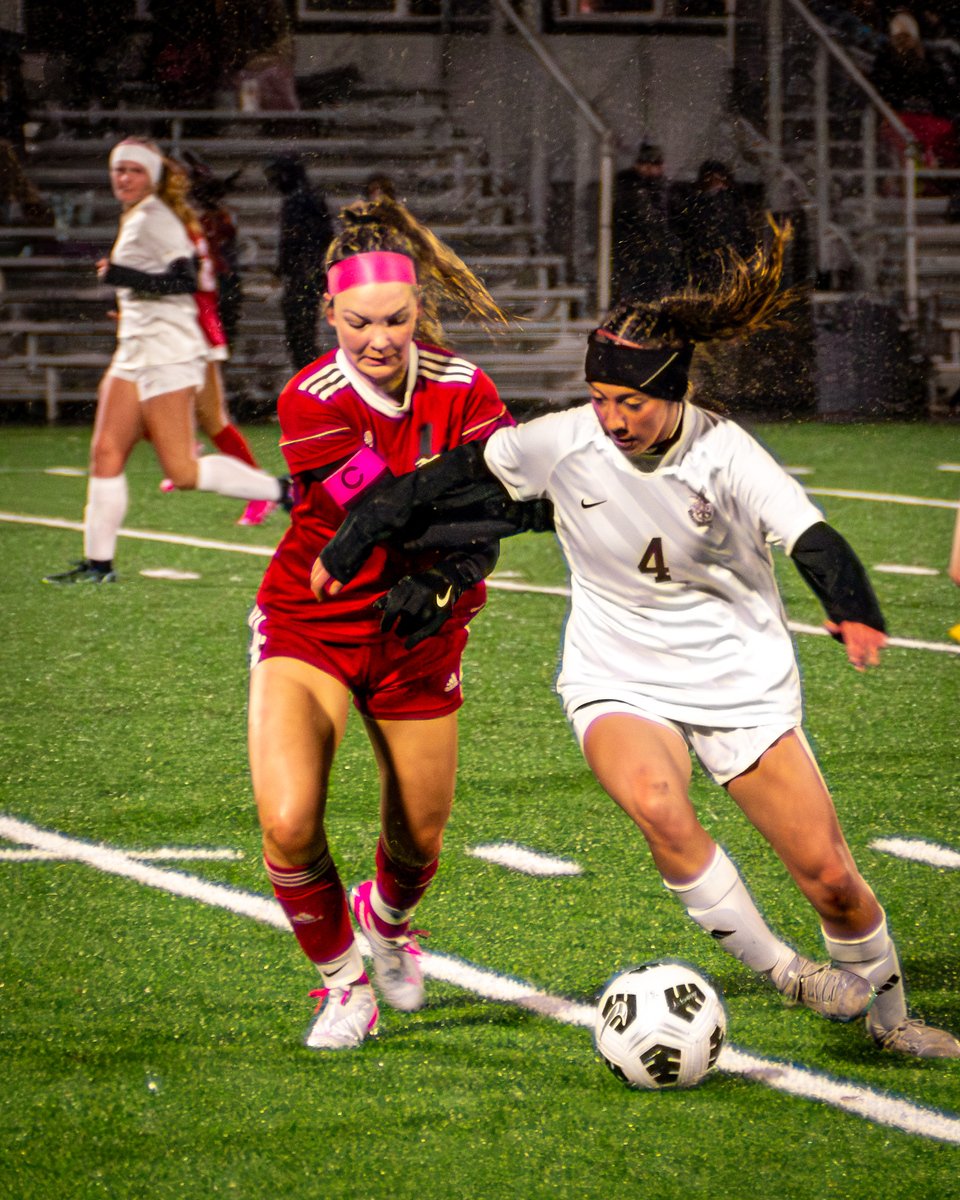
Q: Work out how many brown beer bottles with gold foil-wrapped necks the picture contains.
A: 0